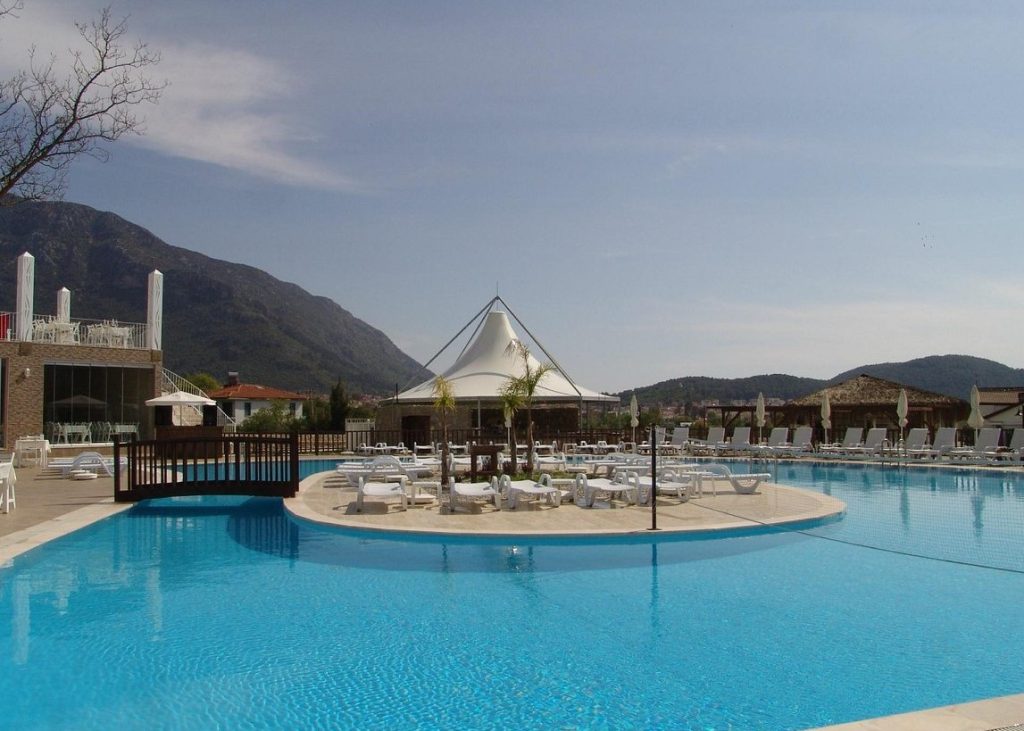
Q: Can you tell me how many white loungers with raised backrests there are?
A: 12